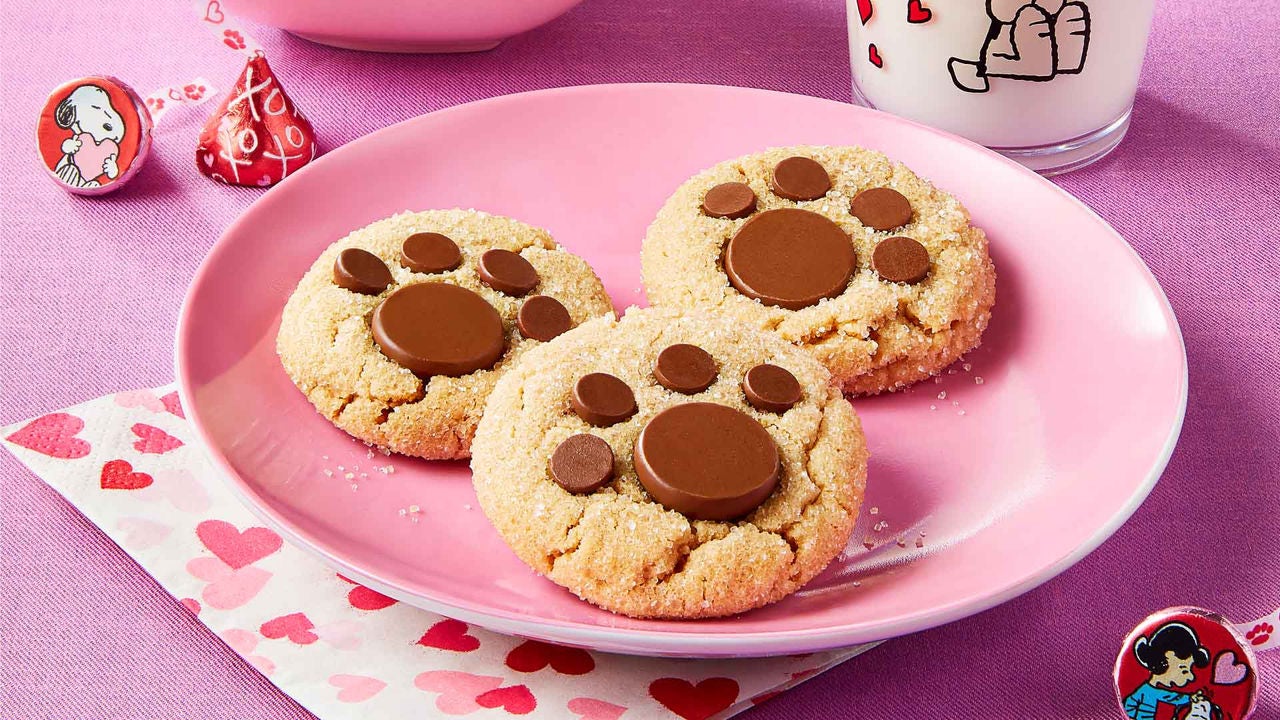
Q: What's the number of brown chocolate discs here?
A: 15